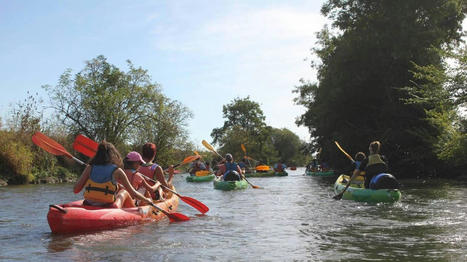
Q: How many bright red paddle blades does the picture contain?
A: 4